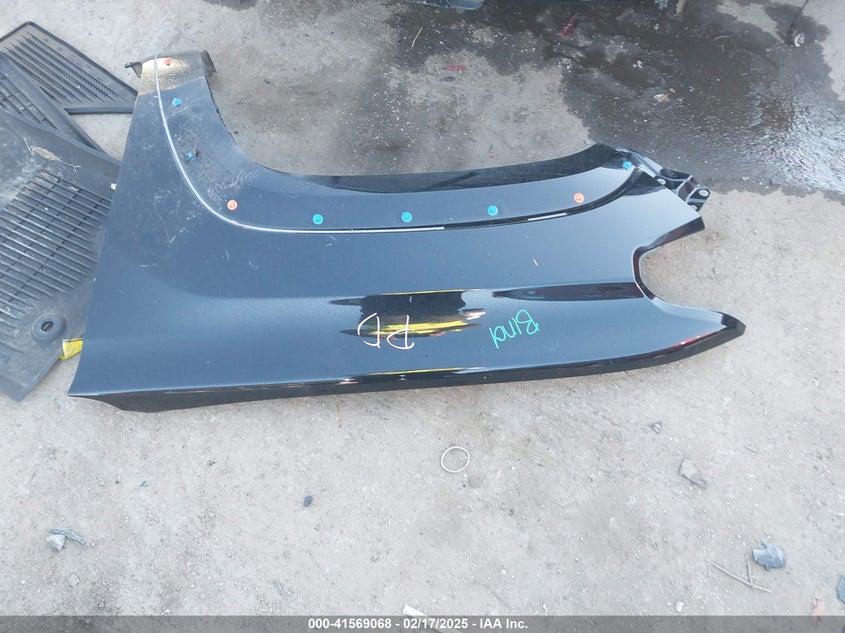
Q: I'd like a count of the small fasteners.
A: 9